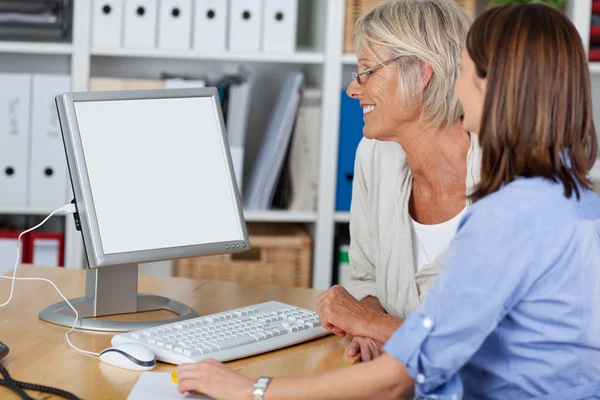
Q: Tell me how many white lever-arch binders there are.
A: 8